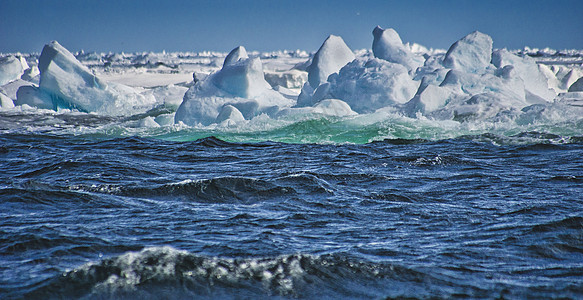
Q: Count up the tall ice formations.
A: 5